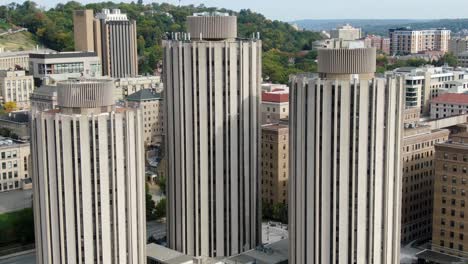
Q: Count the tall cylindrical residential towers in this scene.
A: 3